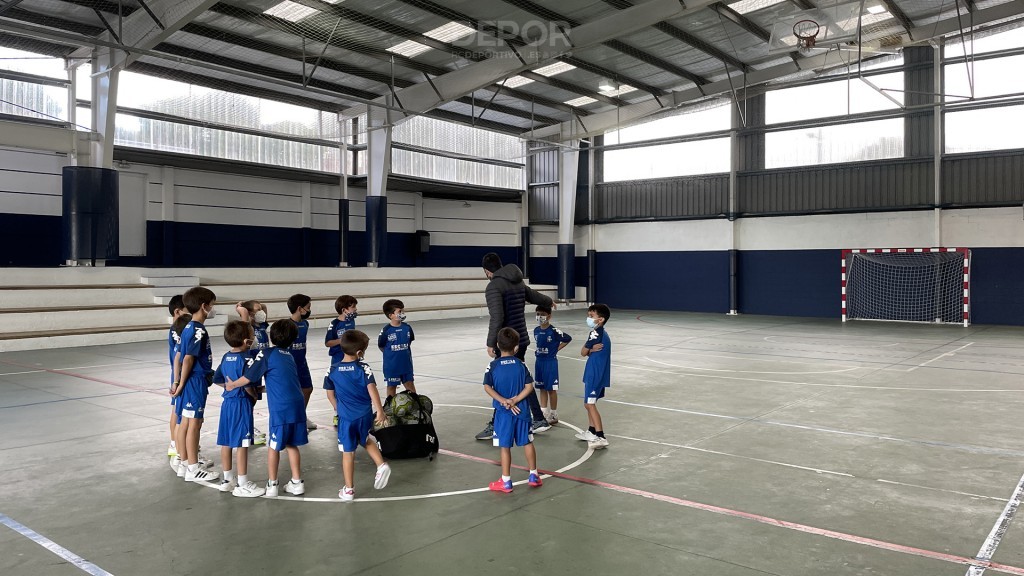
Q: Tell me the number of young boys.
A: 13